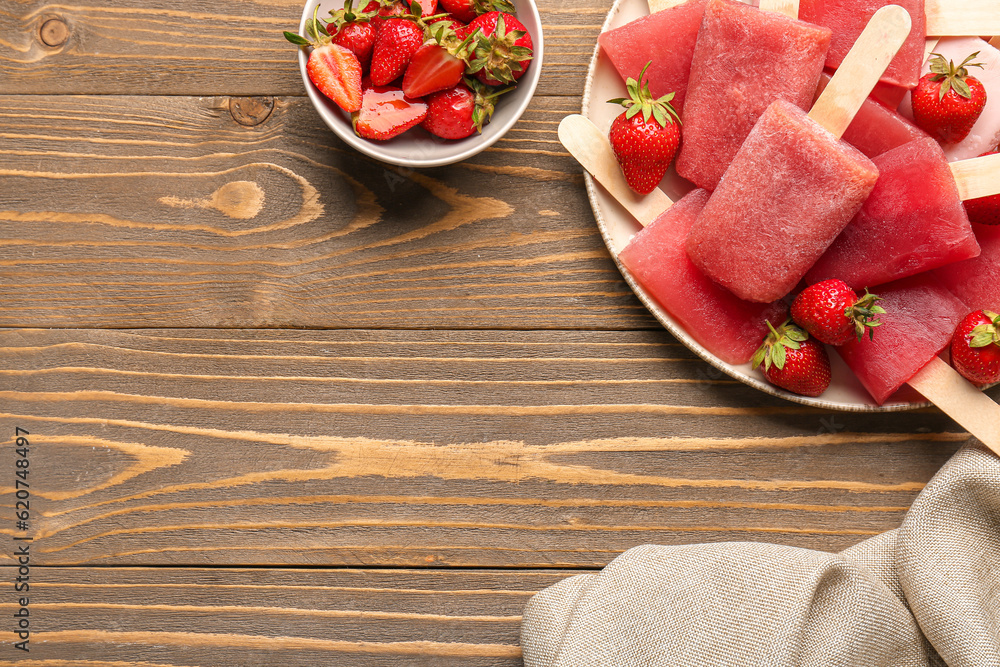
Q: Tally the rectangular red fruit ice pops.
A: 9